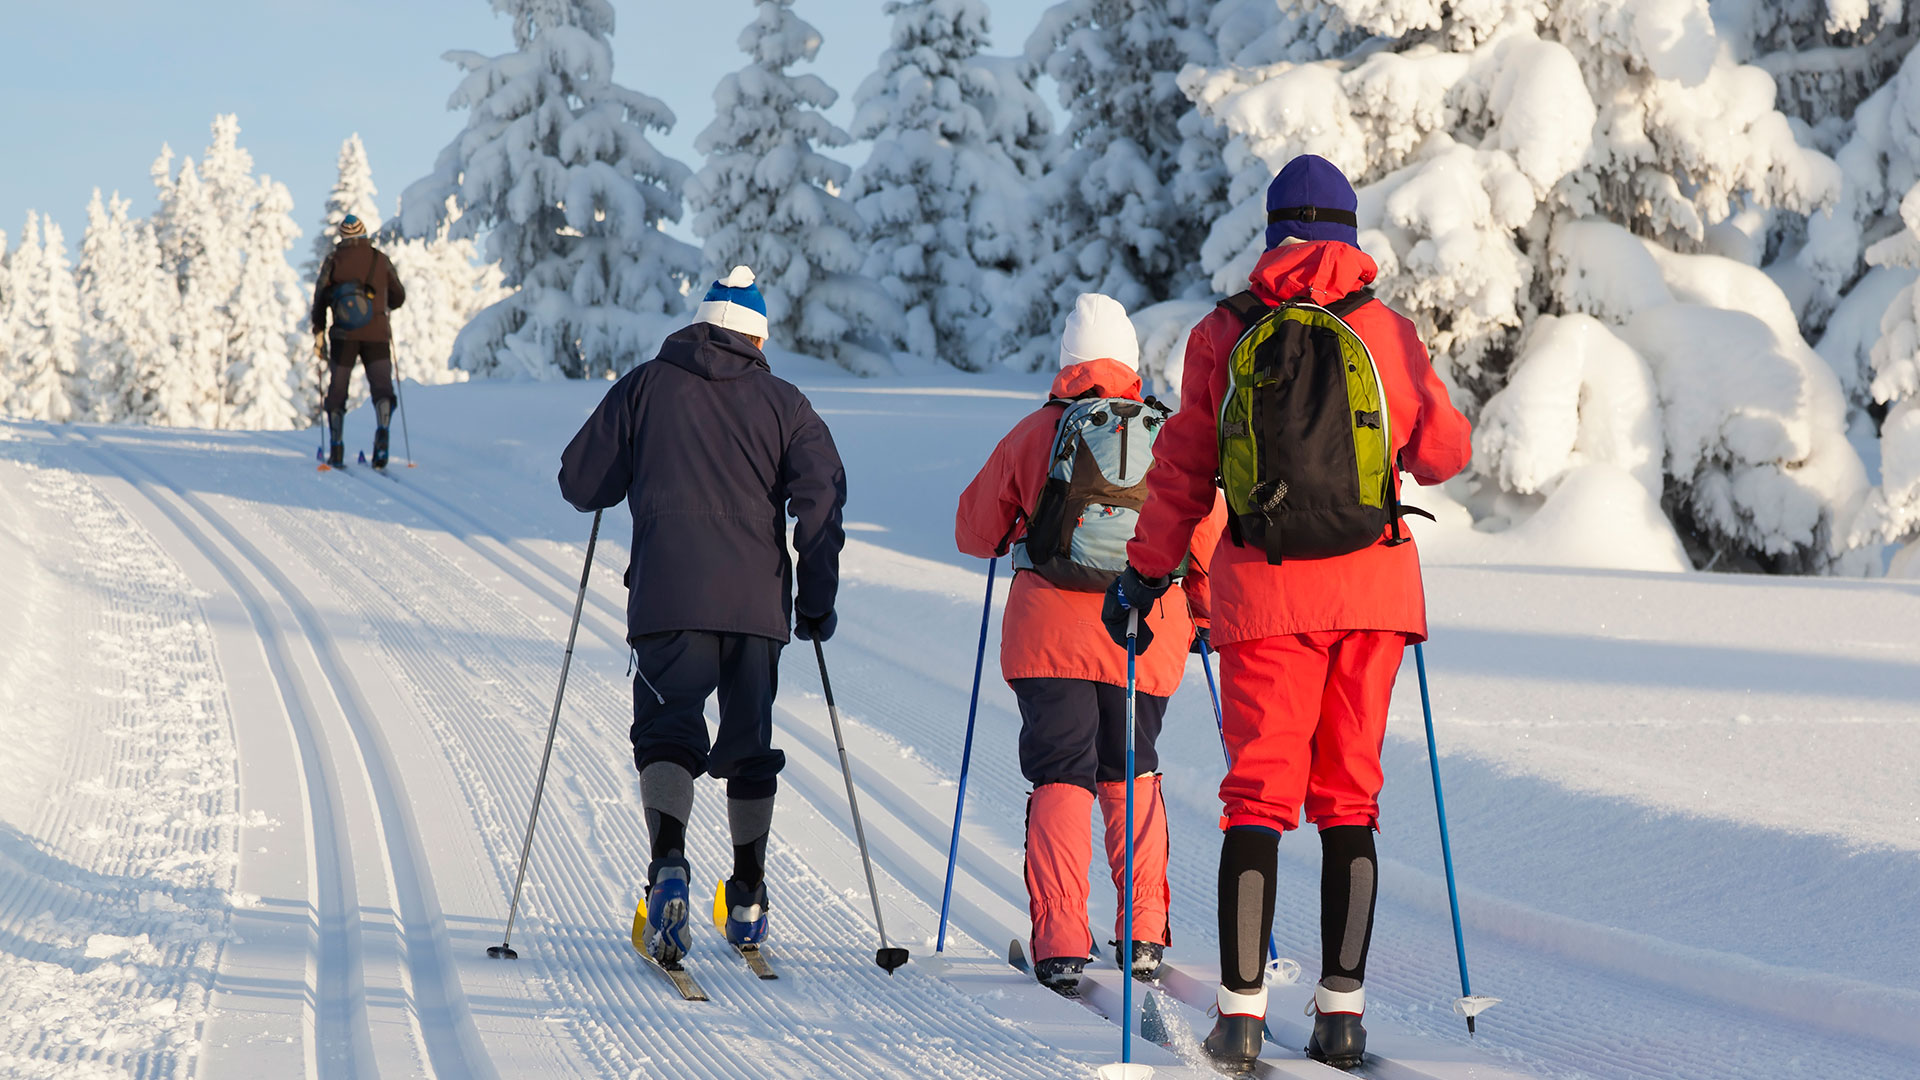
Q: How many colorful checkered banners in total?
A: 0